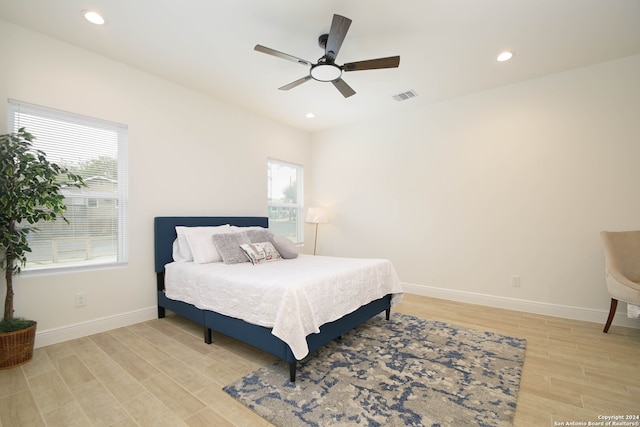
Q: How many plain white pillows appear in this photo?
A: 3